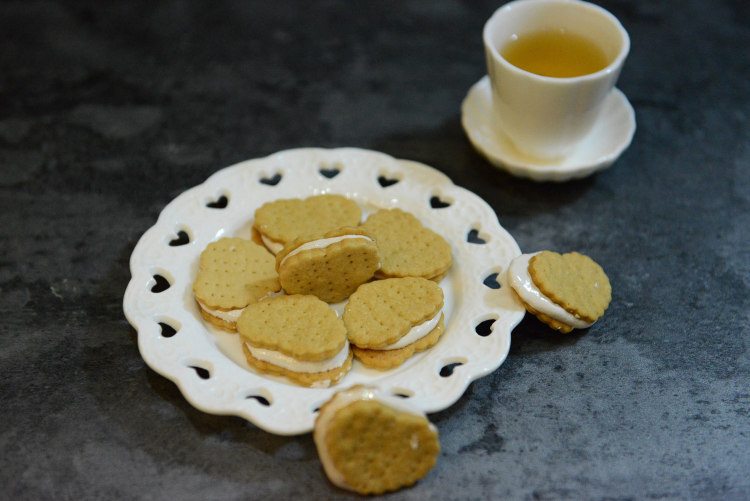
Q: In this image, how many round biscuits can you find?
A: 8